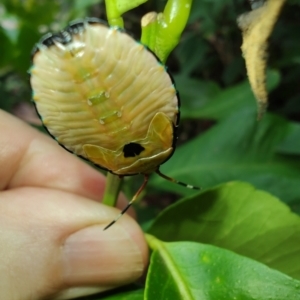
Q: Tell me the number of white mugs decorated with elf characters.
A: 0